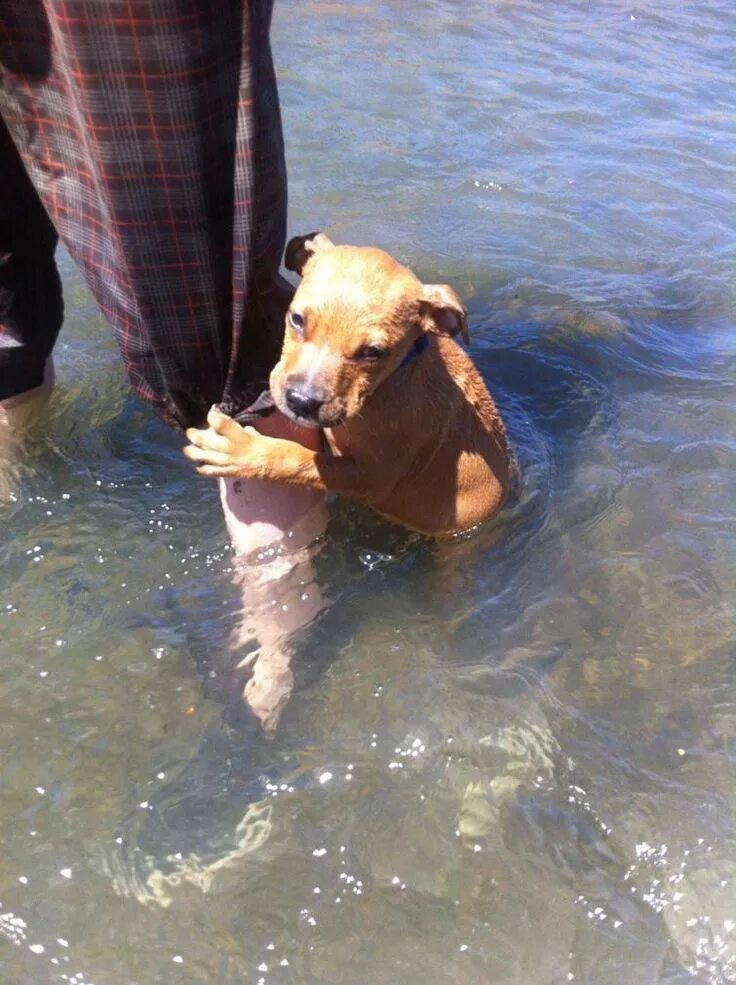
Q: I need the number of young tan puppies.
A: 1